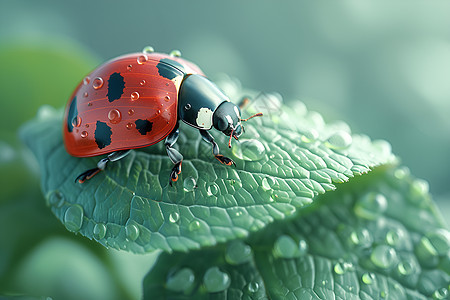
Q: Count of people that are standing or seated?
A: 0